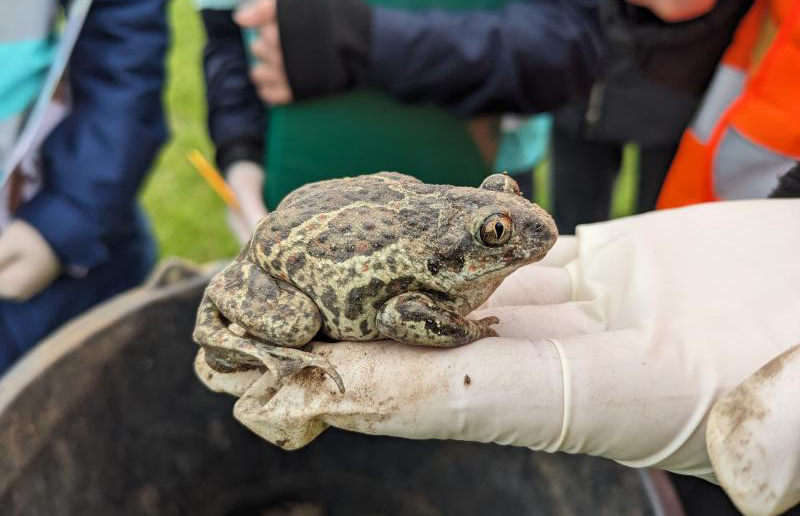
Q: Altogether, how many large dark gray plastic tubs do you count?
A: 1